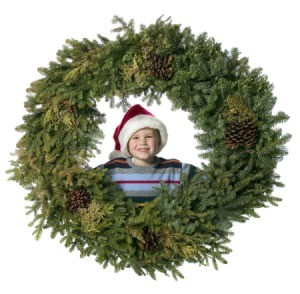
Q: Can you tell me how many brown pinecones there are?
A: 5